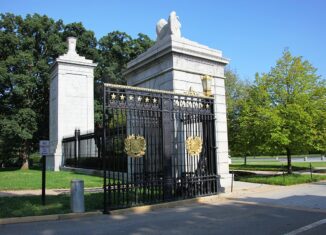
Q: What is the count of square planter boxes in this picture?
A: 0